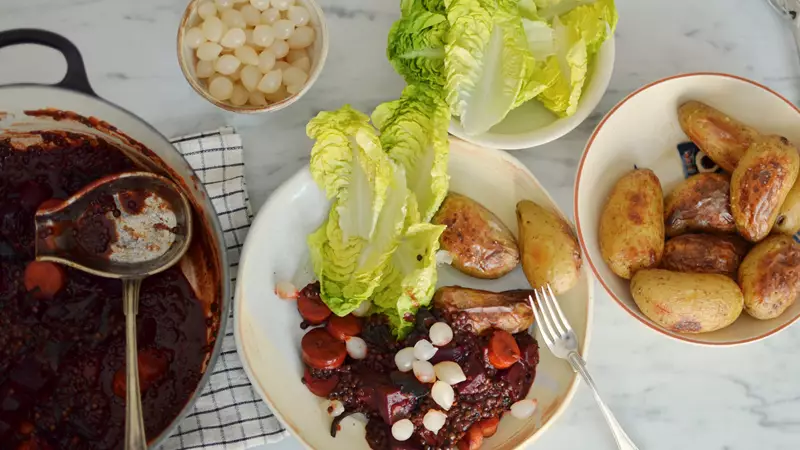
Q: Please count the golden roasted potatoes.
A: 11